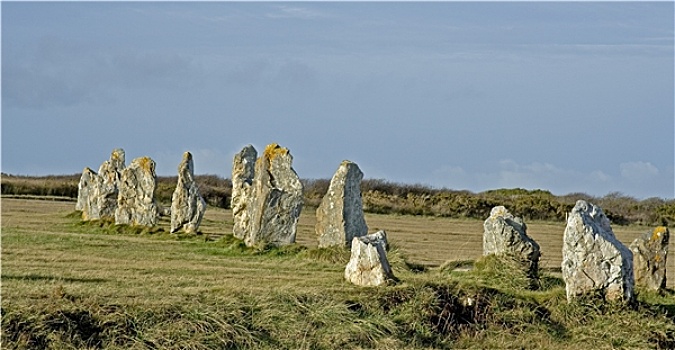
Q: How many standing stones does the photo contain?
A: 11